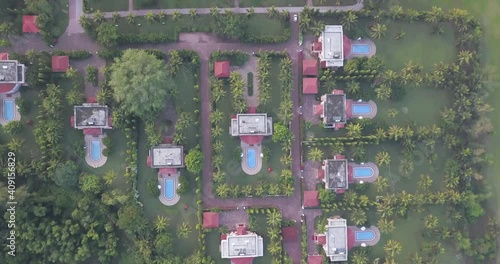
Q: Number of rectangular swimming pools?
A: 8